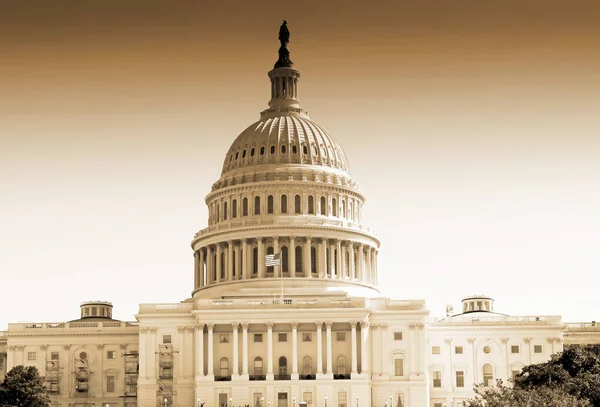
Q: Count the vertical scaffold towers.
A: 4